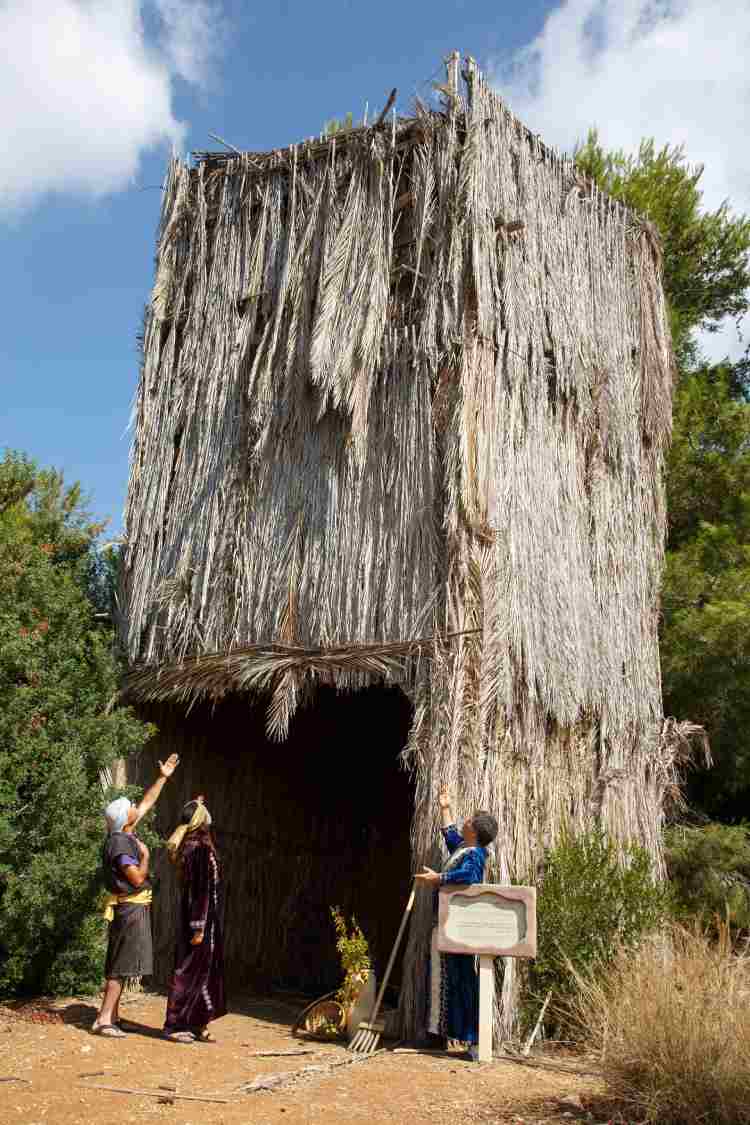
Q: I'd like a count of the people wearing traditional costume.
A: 3